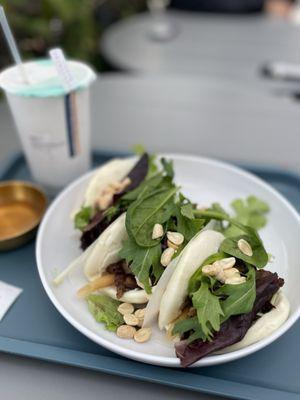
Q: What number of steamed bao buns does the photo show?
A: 3